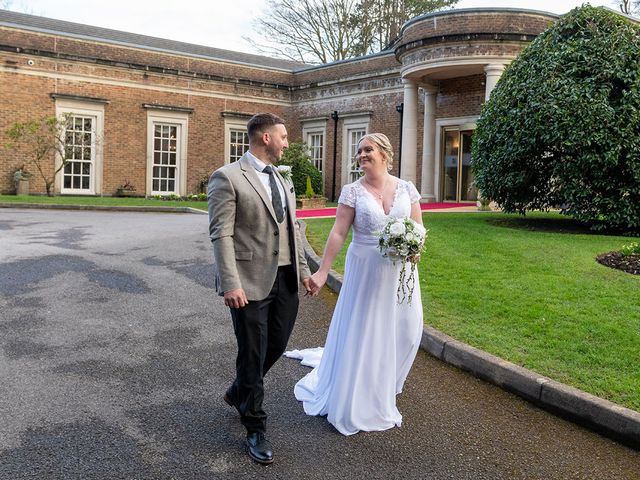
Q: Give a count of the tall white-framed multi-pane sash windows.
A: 5